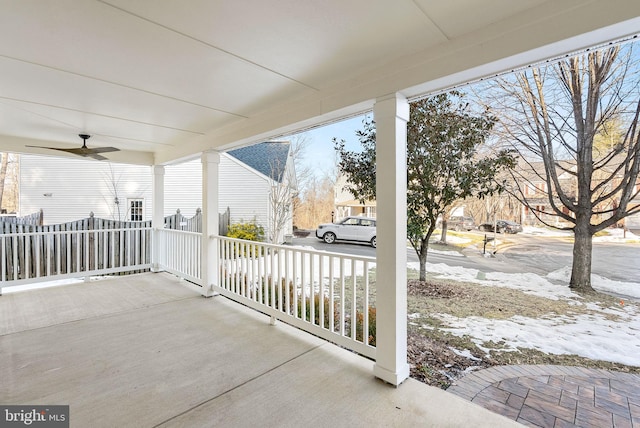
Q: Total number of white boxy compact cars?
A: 1